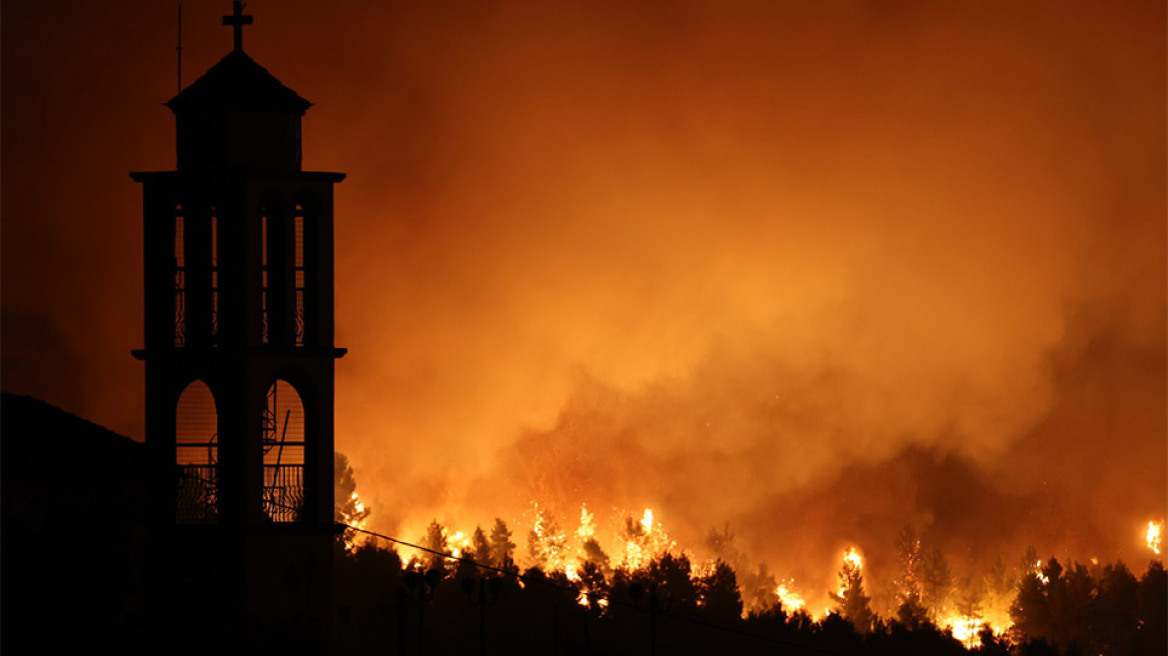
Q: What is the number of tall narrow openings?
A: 4